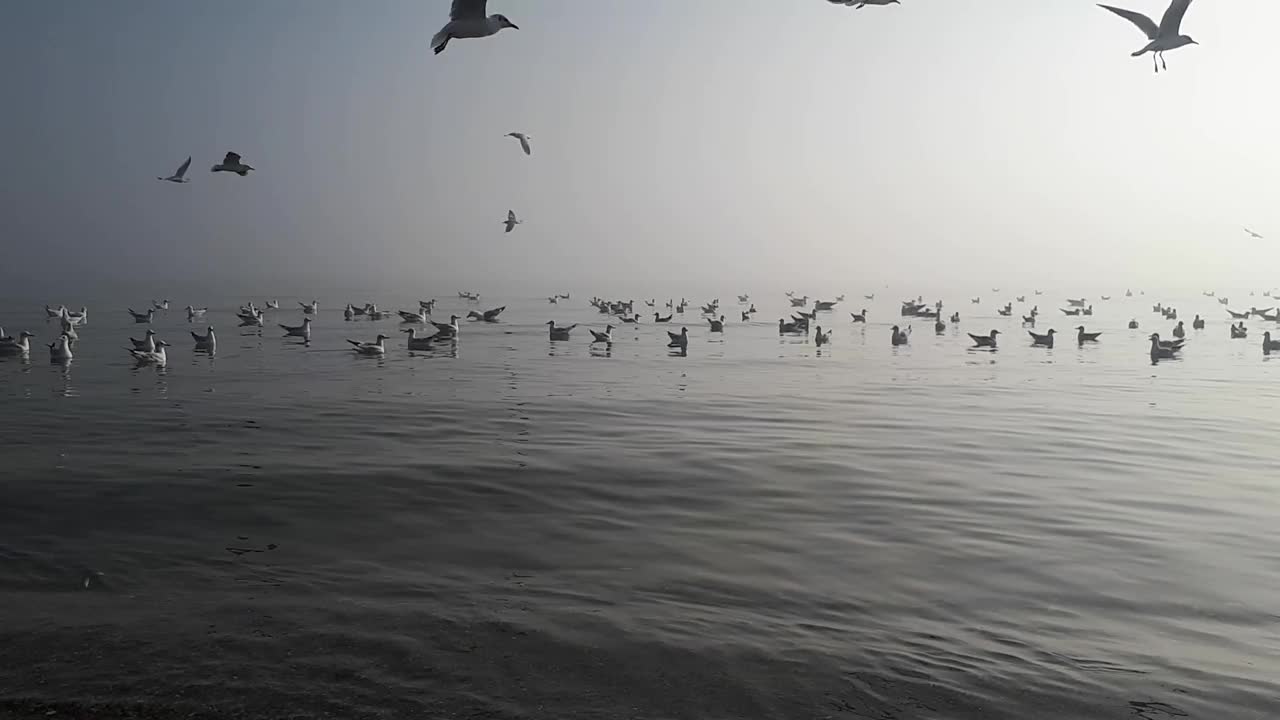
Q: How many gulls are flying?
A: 8